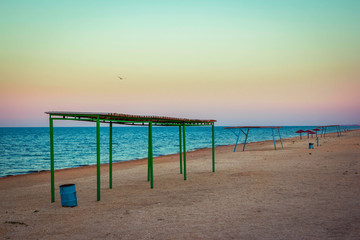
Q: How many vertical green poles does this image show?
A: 8